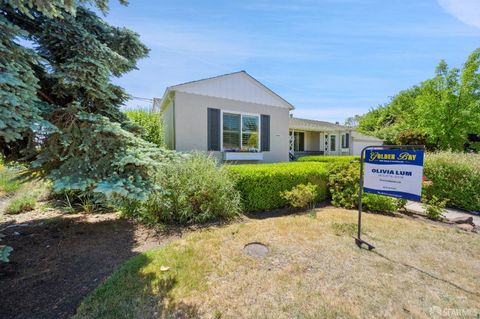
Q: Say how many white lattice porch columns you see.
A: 2